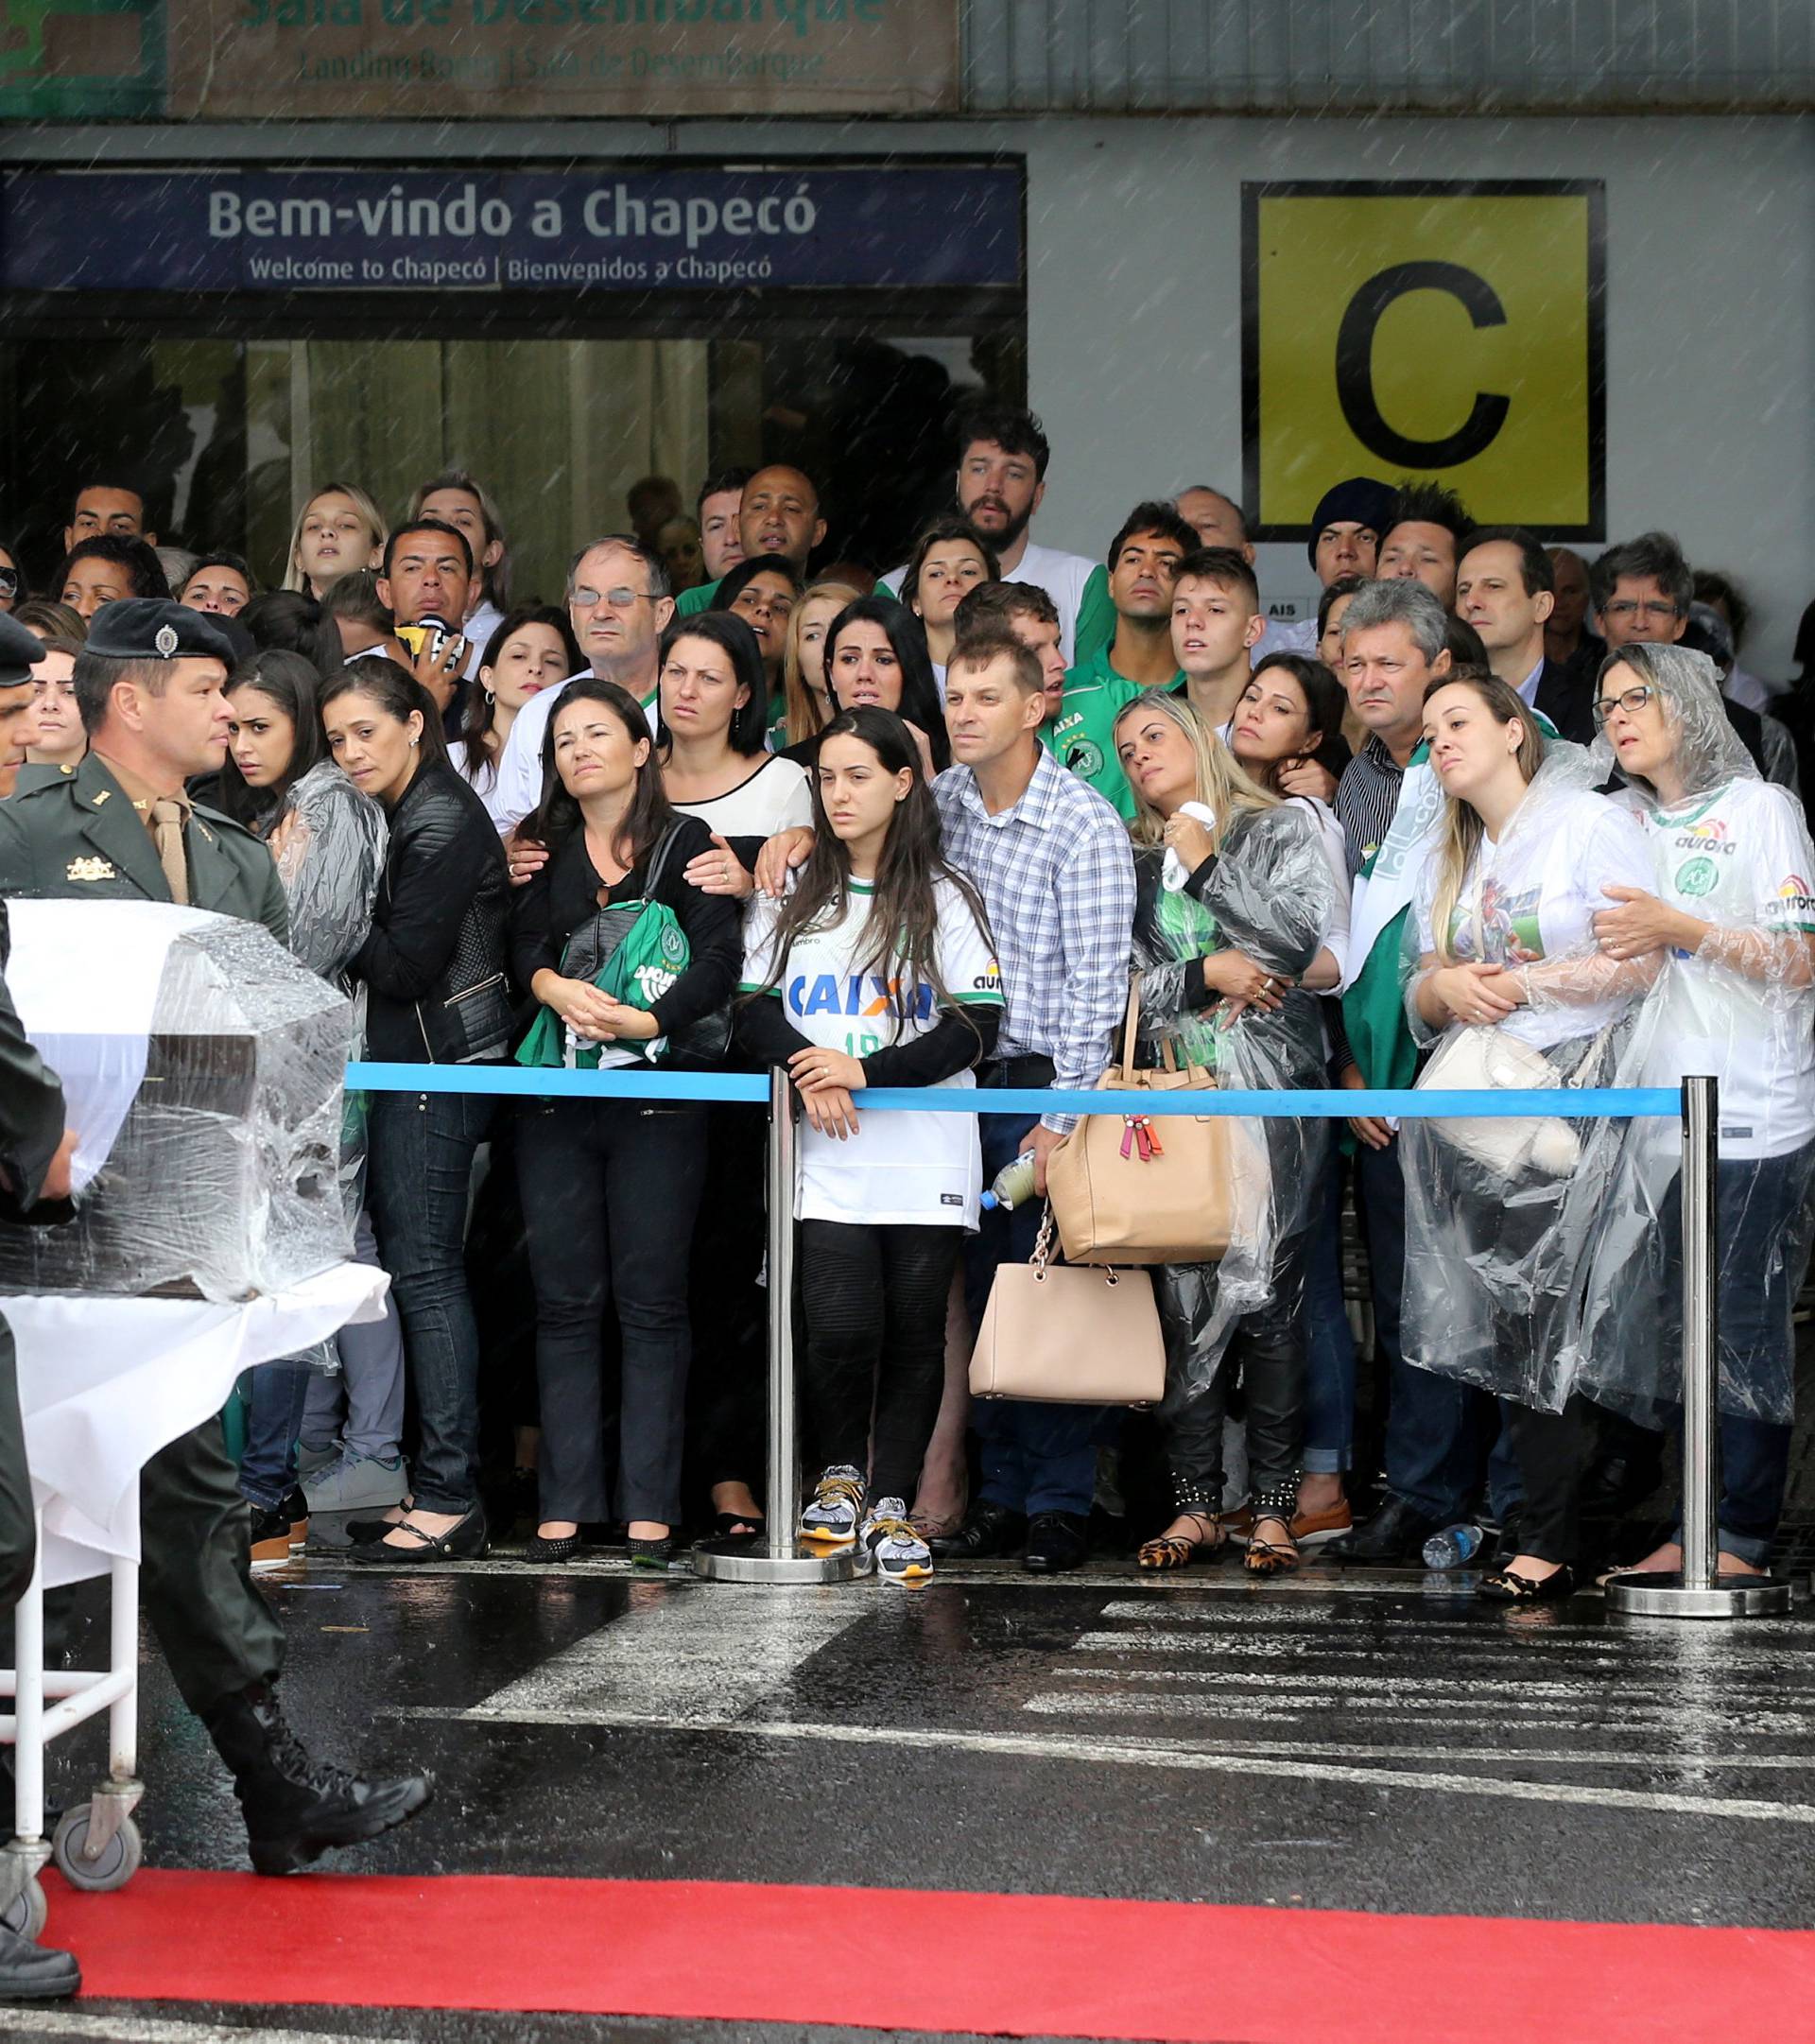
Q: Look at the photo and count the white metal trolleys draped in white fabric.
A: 1